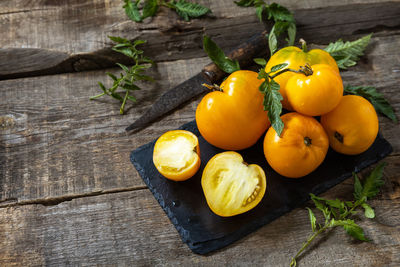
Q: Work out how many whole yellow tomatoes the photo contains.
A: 5